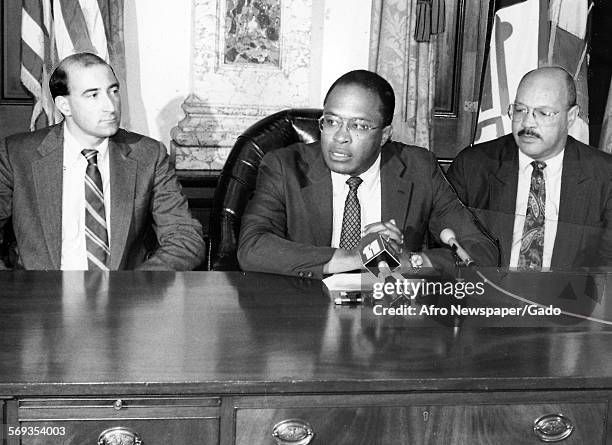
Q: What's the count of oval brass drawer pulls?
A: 3